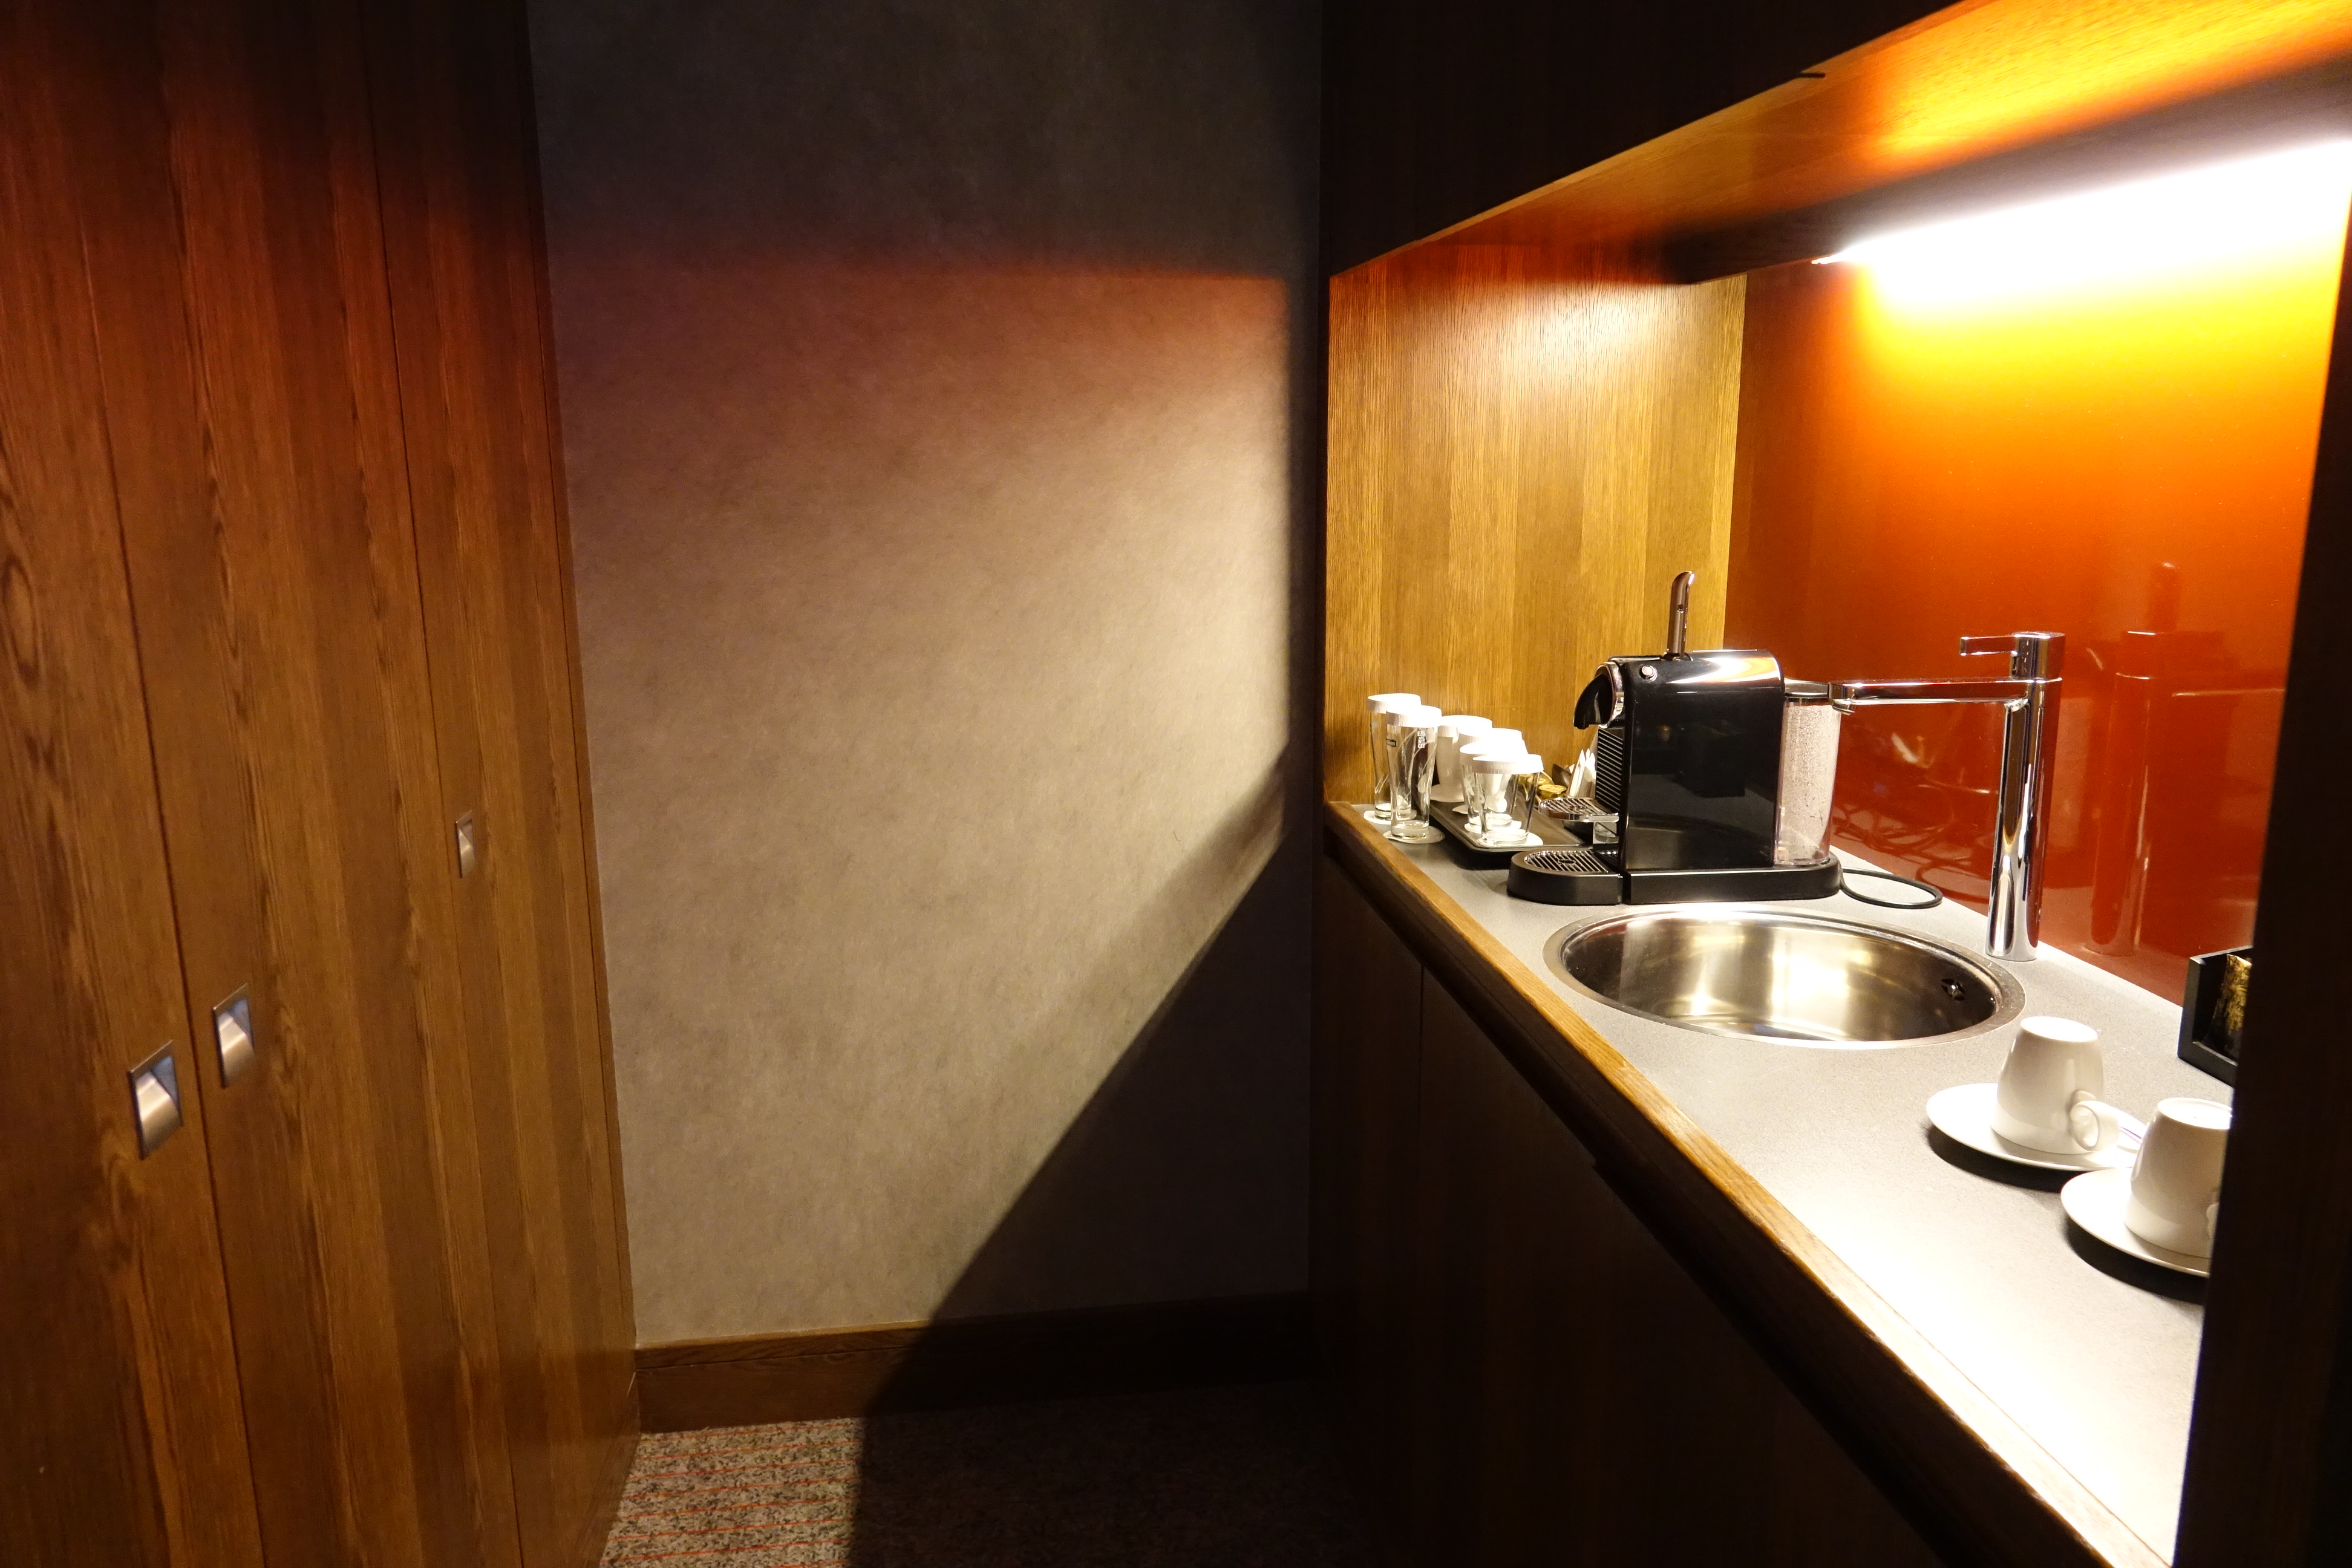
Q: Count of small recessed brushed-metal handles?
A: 3